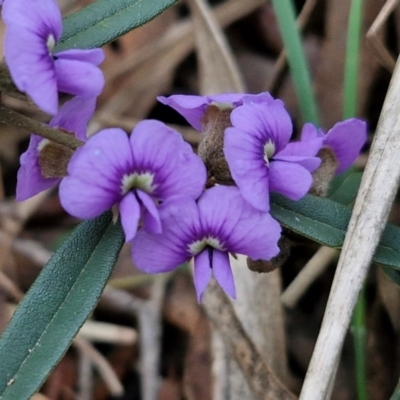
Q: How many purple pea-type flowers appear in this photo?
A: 7